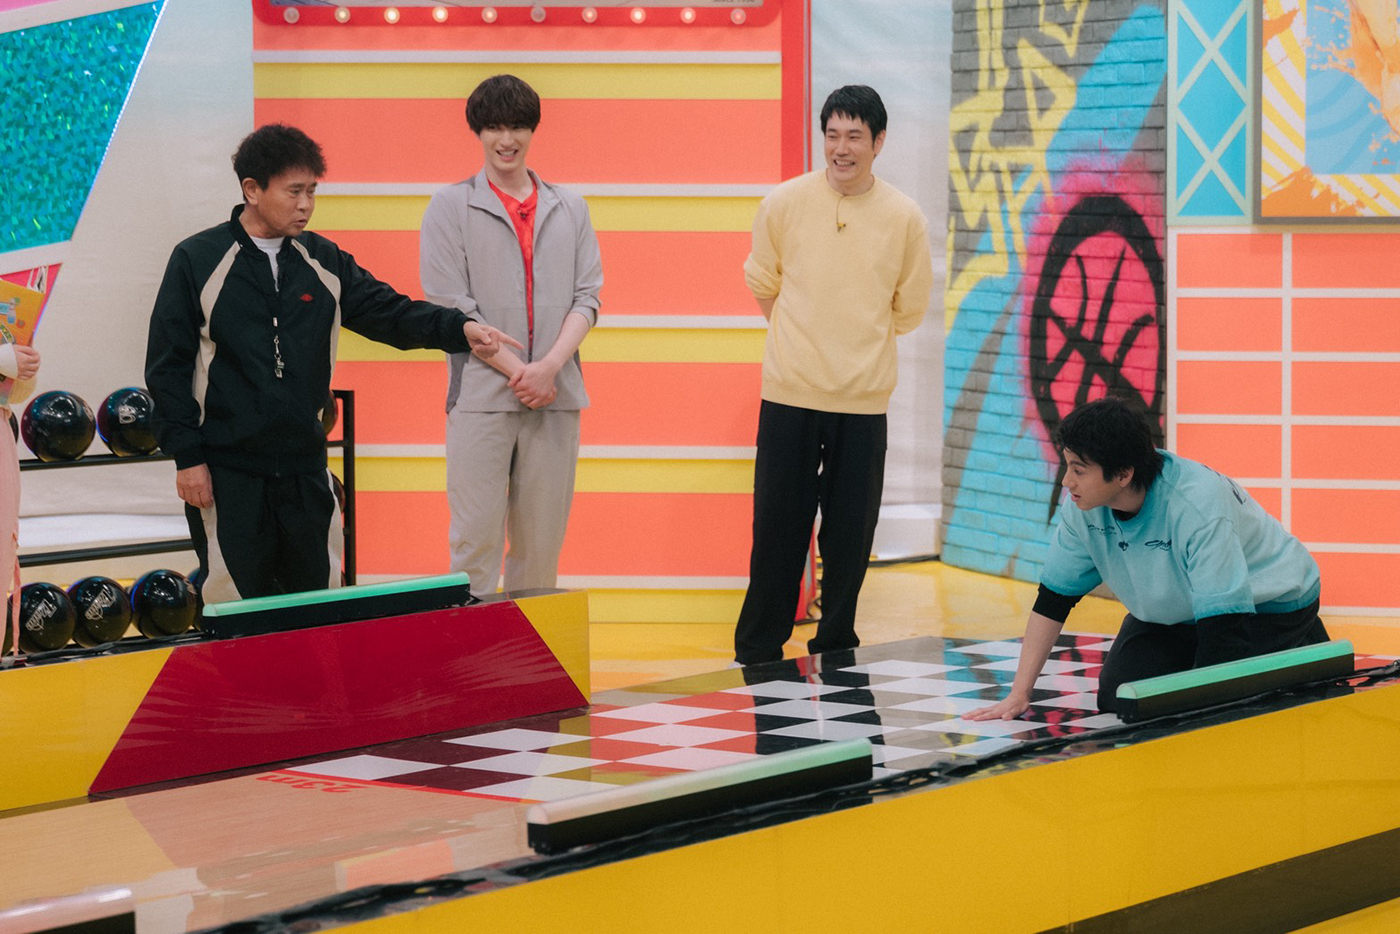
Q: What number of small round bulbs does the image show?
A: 10